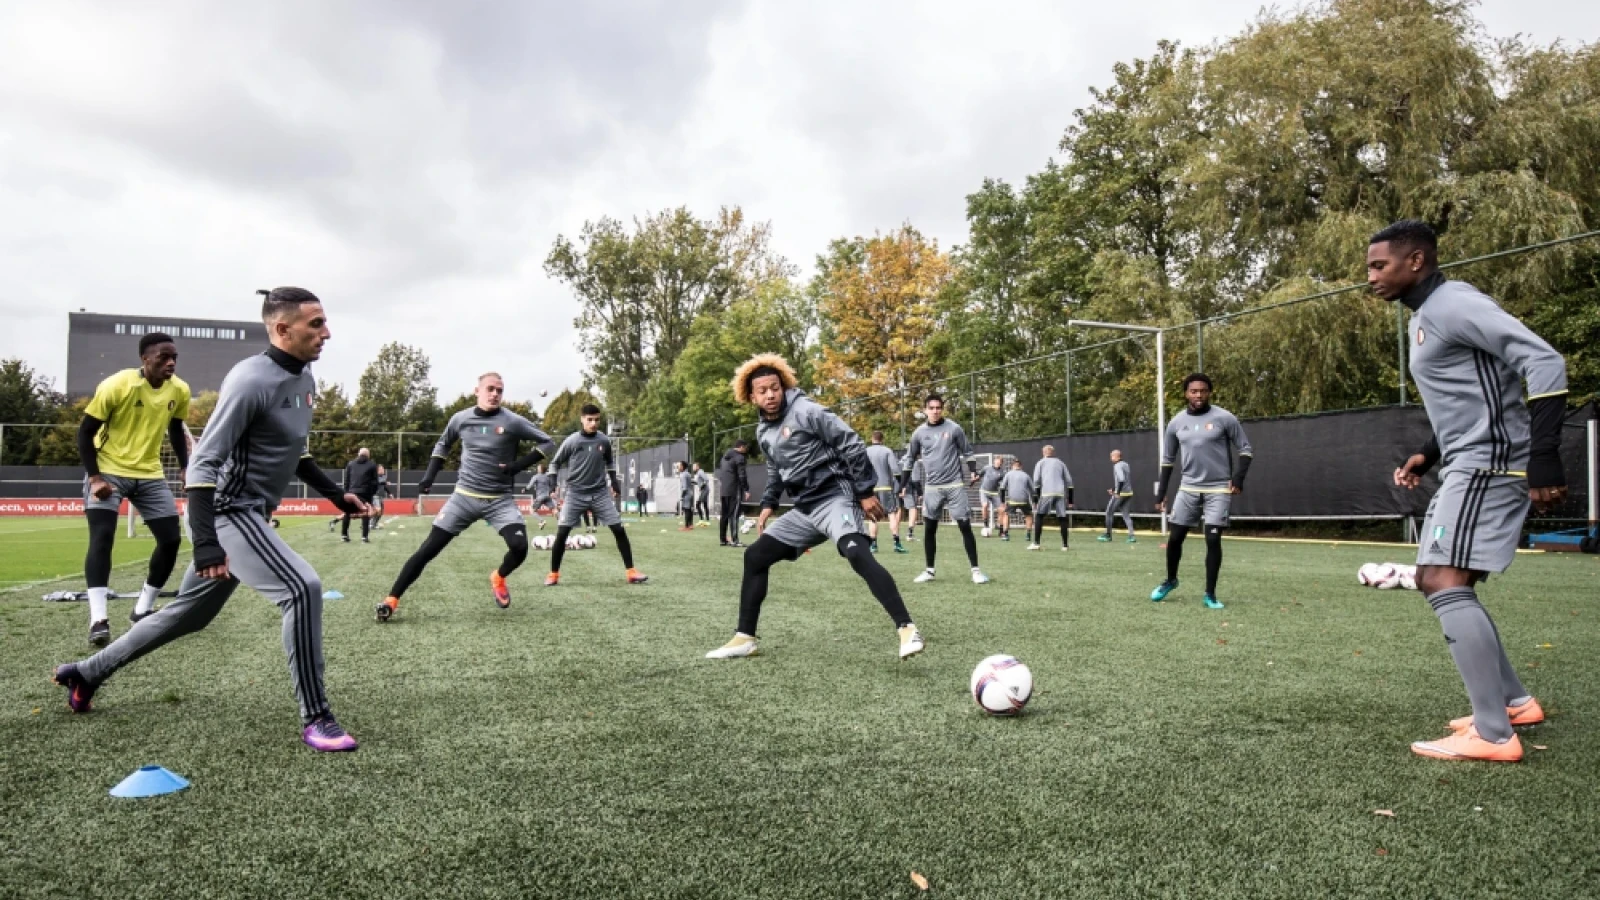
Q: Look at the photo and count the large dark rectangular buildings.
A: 1